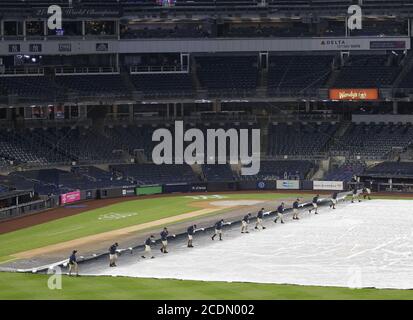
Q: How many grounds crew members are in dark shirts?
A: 14